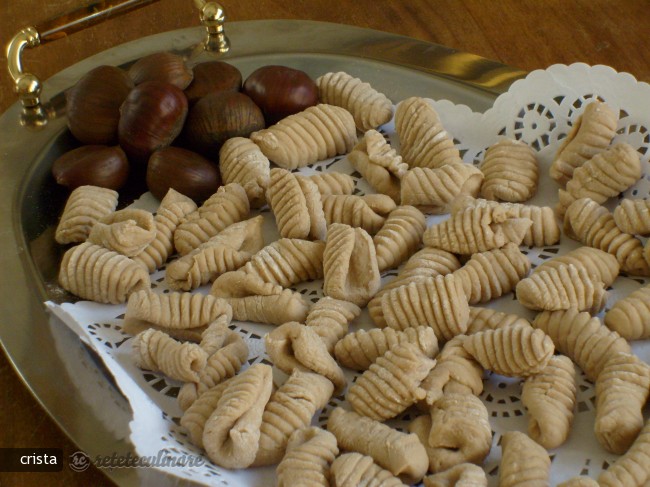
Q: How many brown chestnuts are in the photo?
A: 8